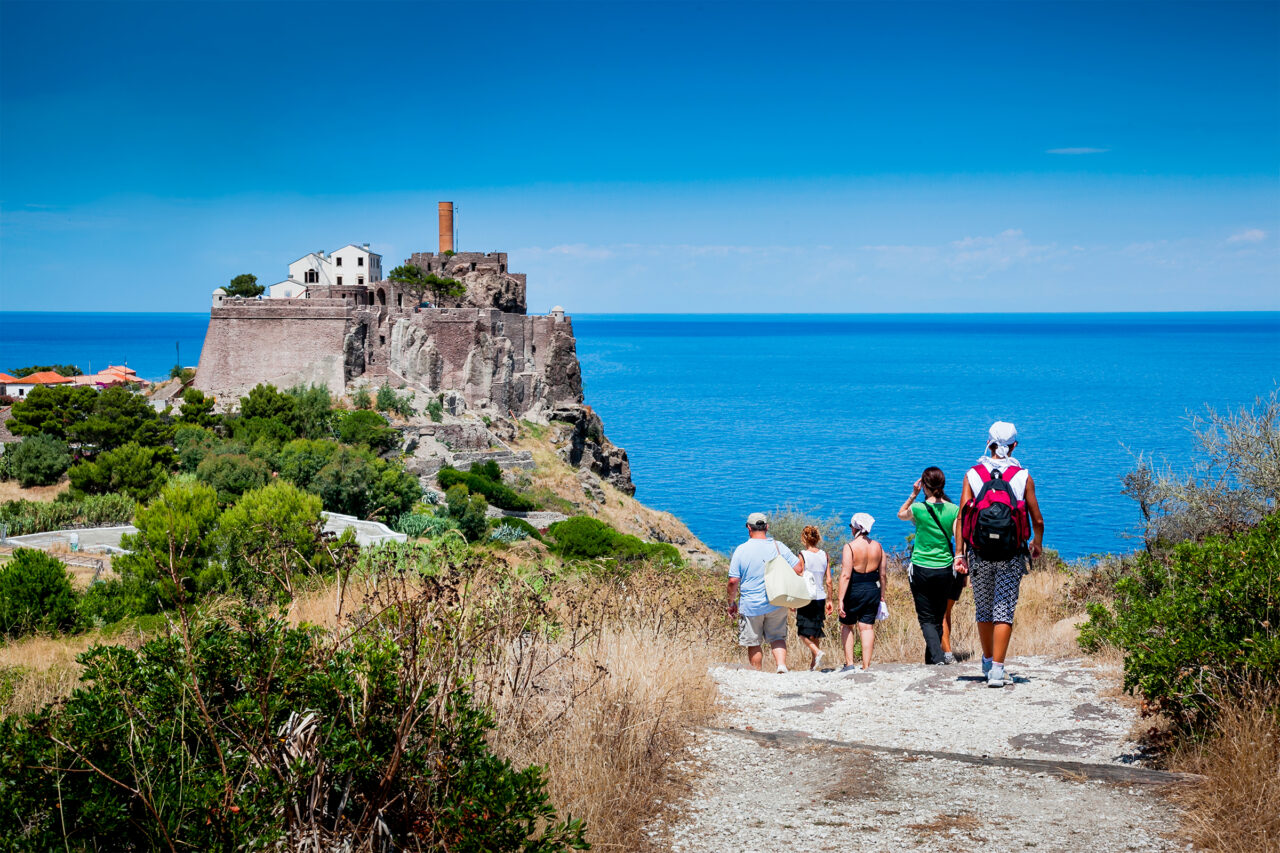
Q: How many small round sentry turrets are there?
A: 2